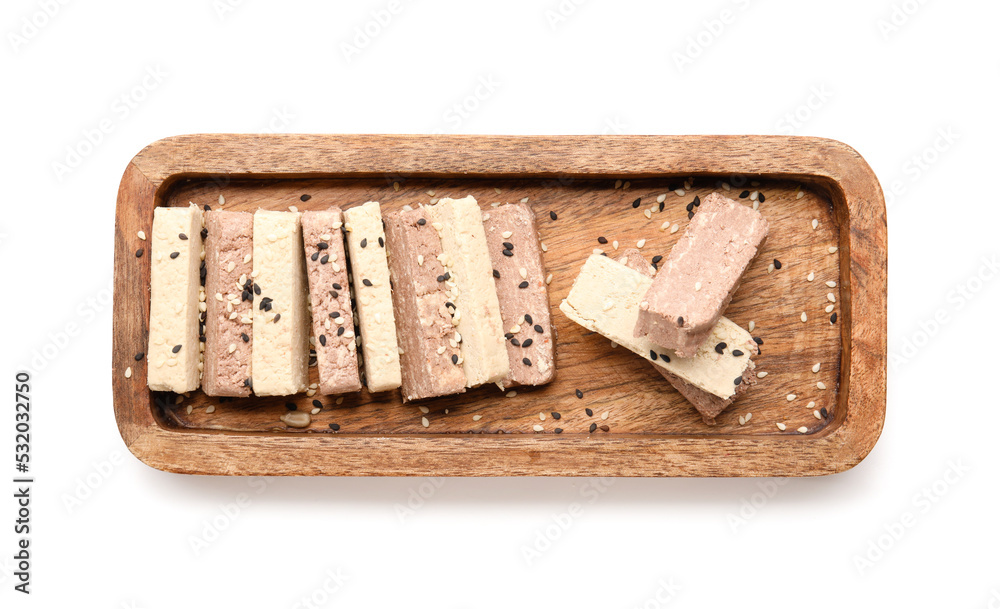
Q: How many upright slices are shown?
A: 8